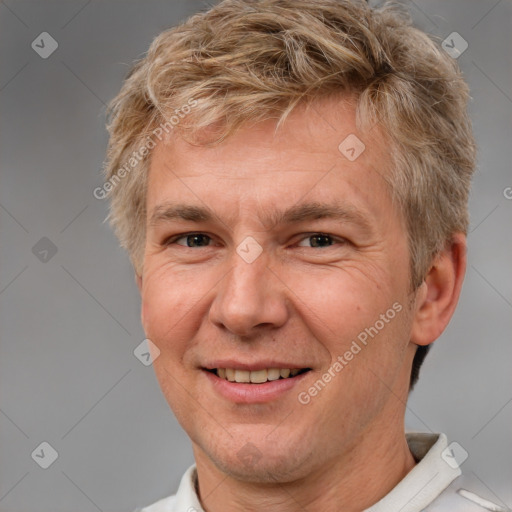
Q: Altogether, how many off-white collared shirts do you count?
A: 1